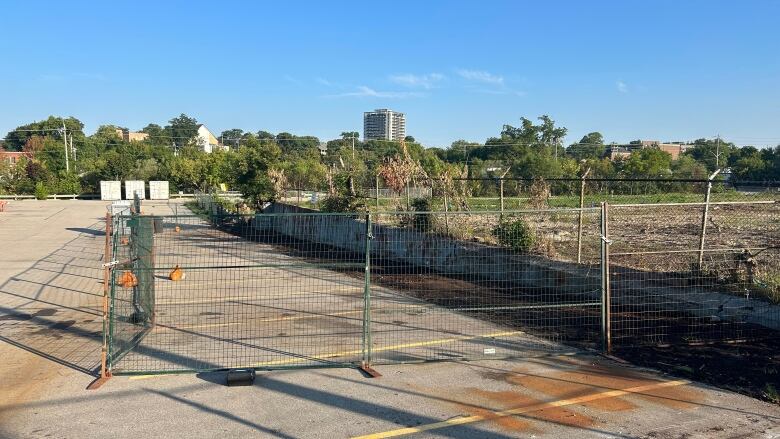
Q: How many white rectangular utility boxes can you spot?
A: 3